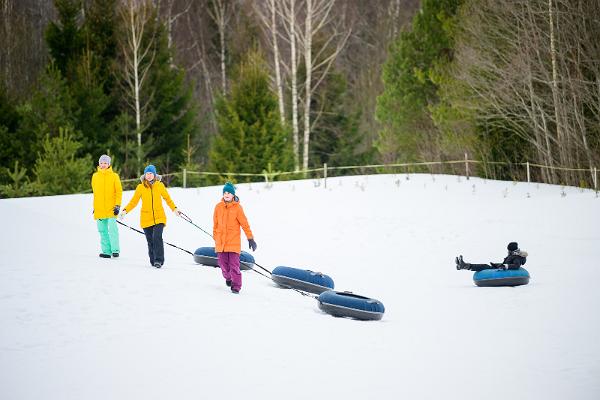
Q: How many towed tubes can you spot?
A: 3